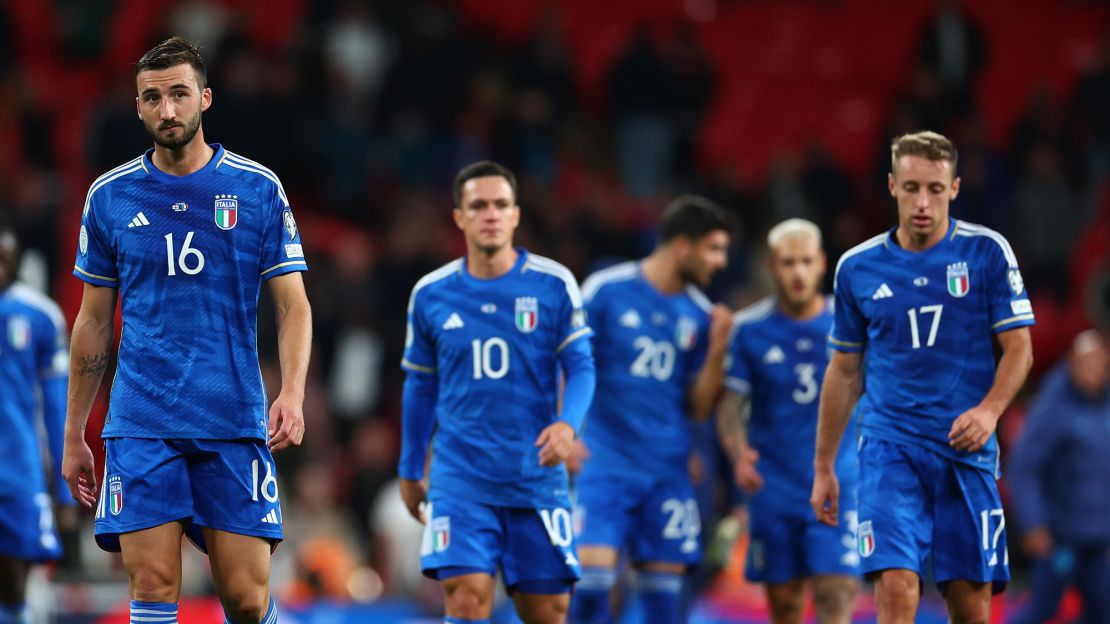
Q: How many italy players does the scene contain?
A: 6